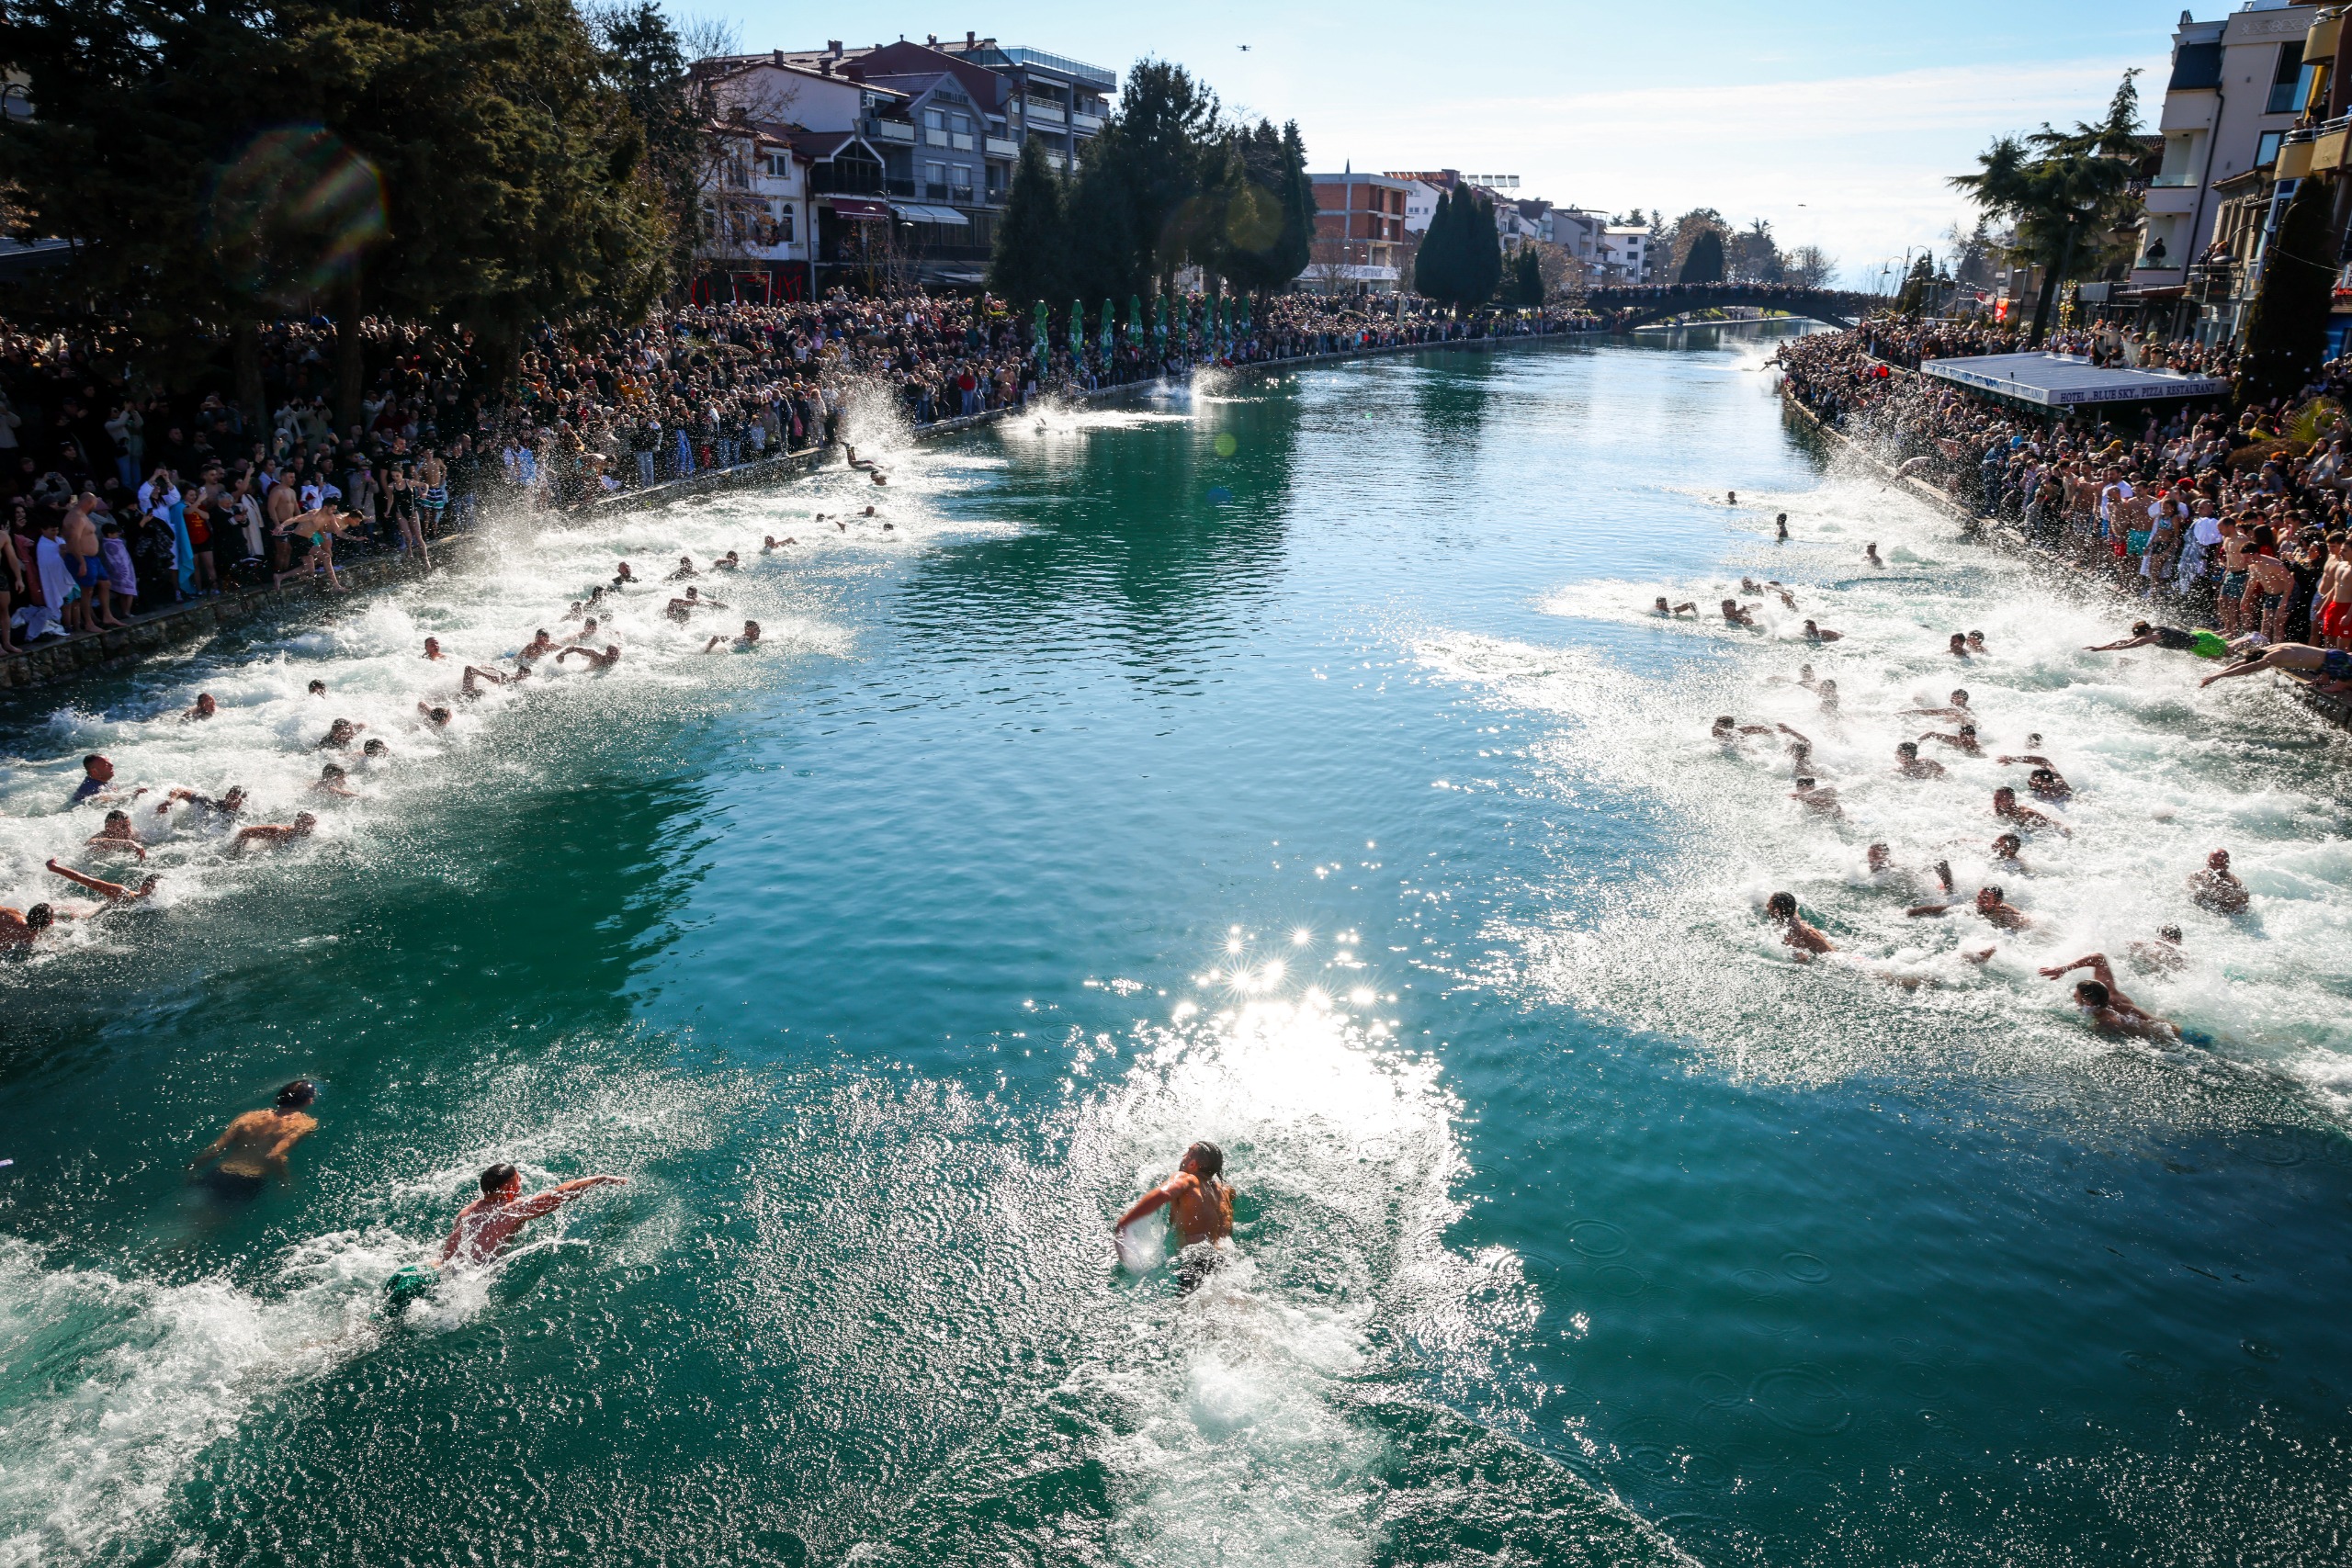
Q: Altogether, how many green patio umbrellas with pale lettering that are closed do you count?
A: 9